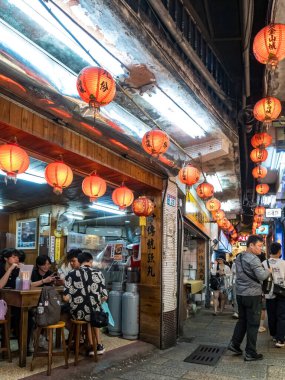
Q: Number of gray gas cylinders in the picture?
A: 2